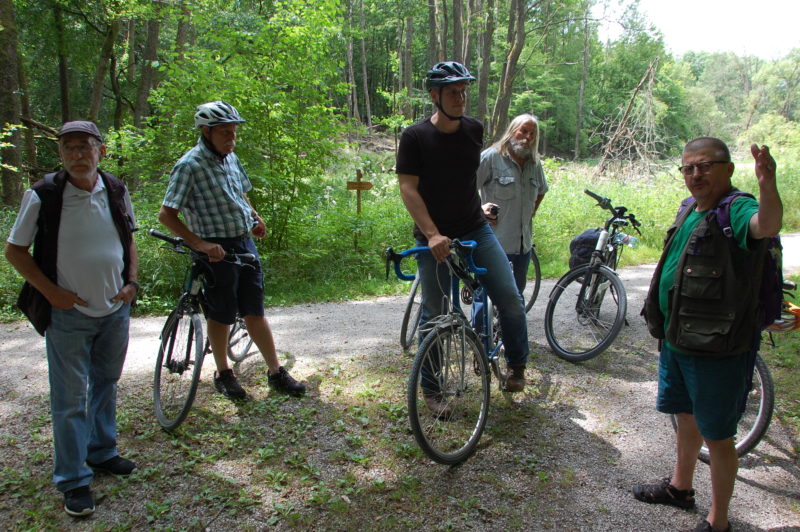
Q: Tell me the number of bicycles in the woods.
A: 5